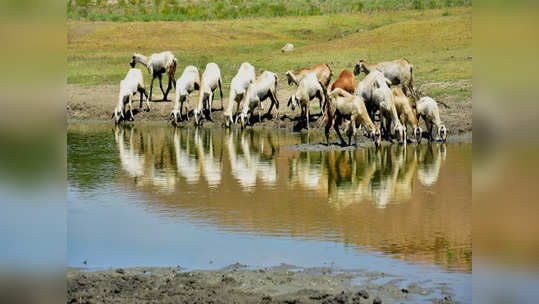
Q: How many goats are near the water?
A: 14